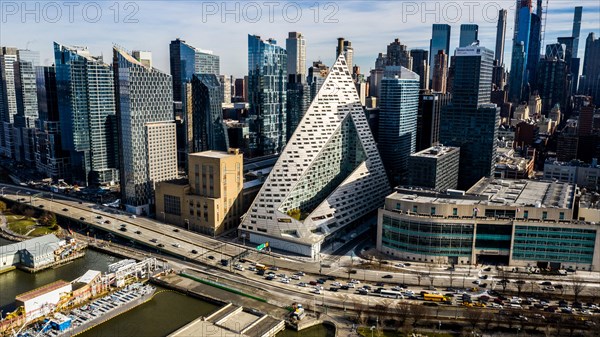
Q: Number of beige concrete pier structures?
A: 1